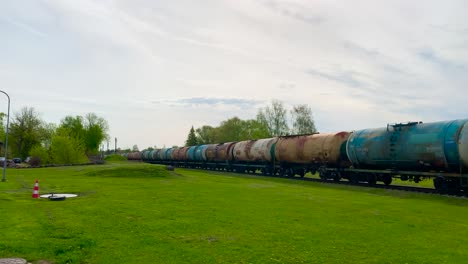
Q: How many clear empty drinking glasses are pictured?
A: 0